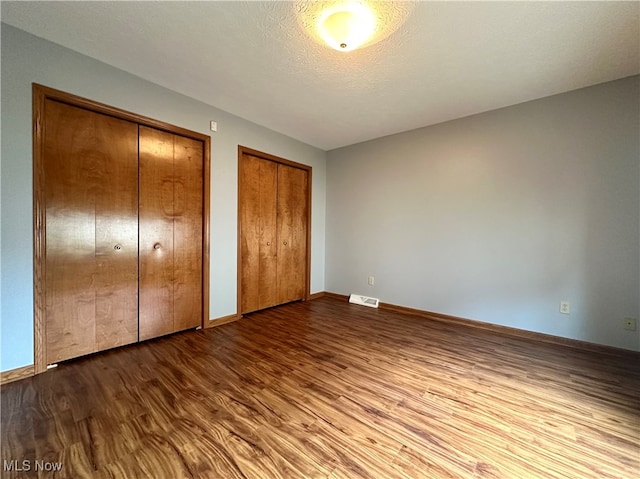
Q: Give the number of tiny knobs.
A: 4